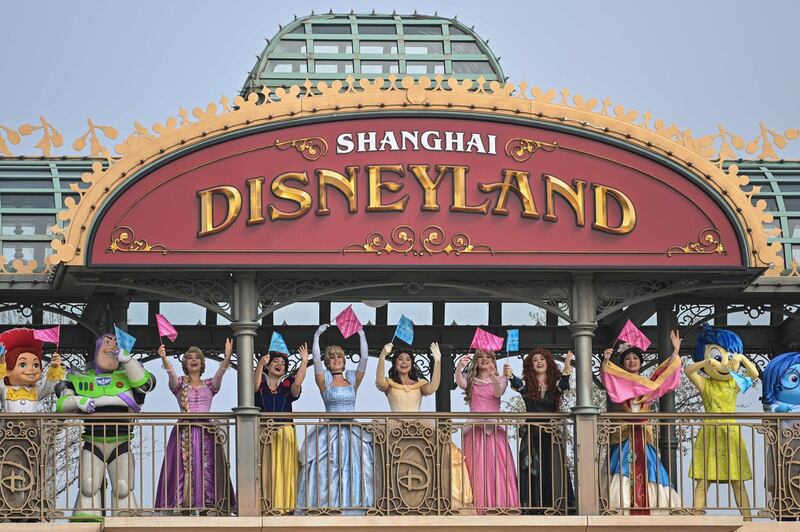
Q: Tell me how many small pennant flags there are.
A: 10